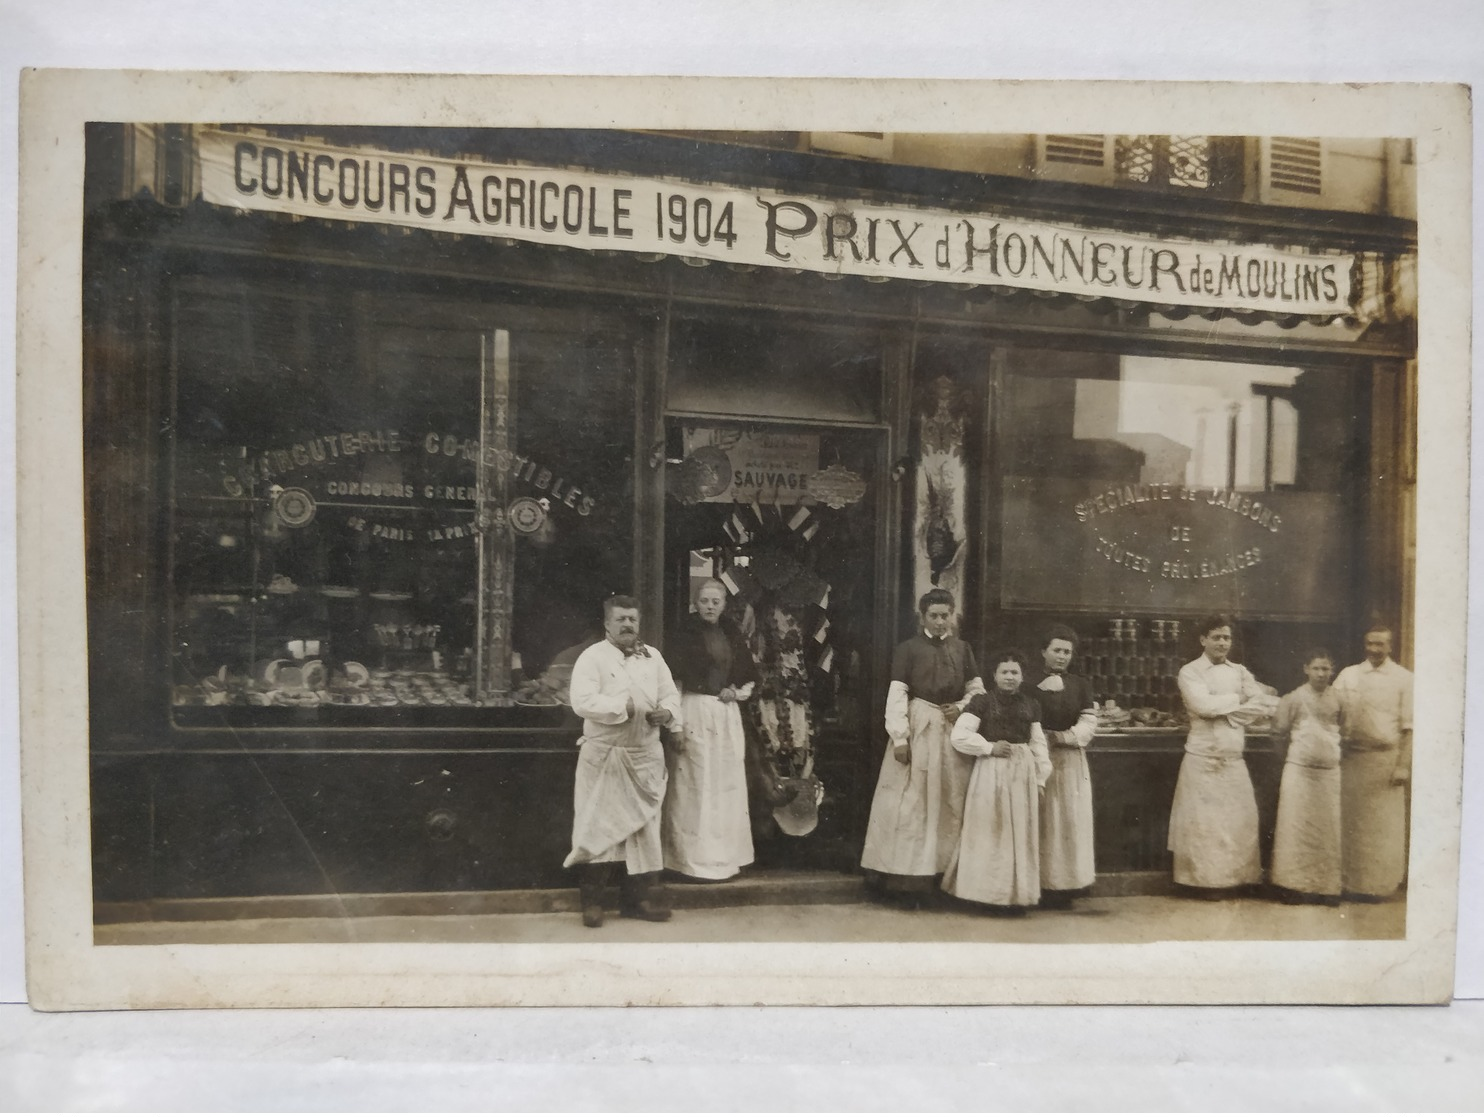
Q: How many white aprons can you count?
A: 8